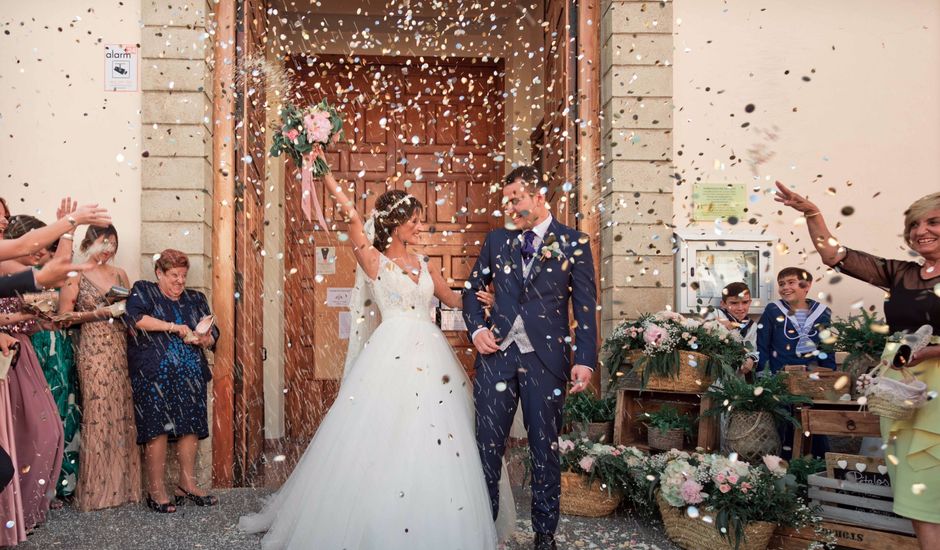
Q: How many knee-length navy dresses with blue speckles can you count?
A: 1